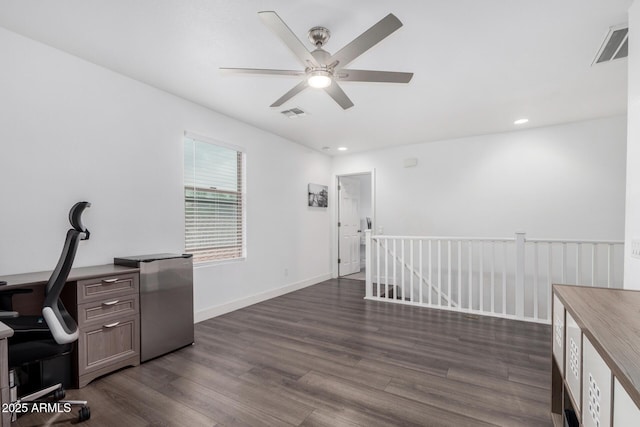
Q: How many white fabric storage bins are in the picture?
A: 4